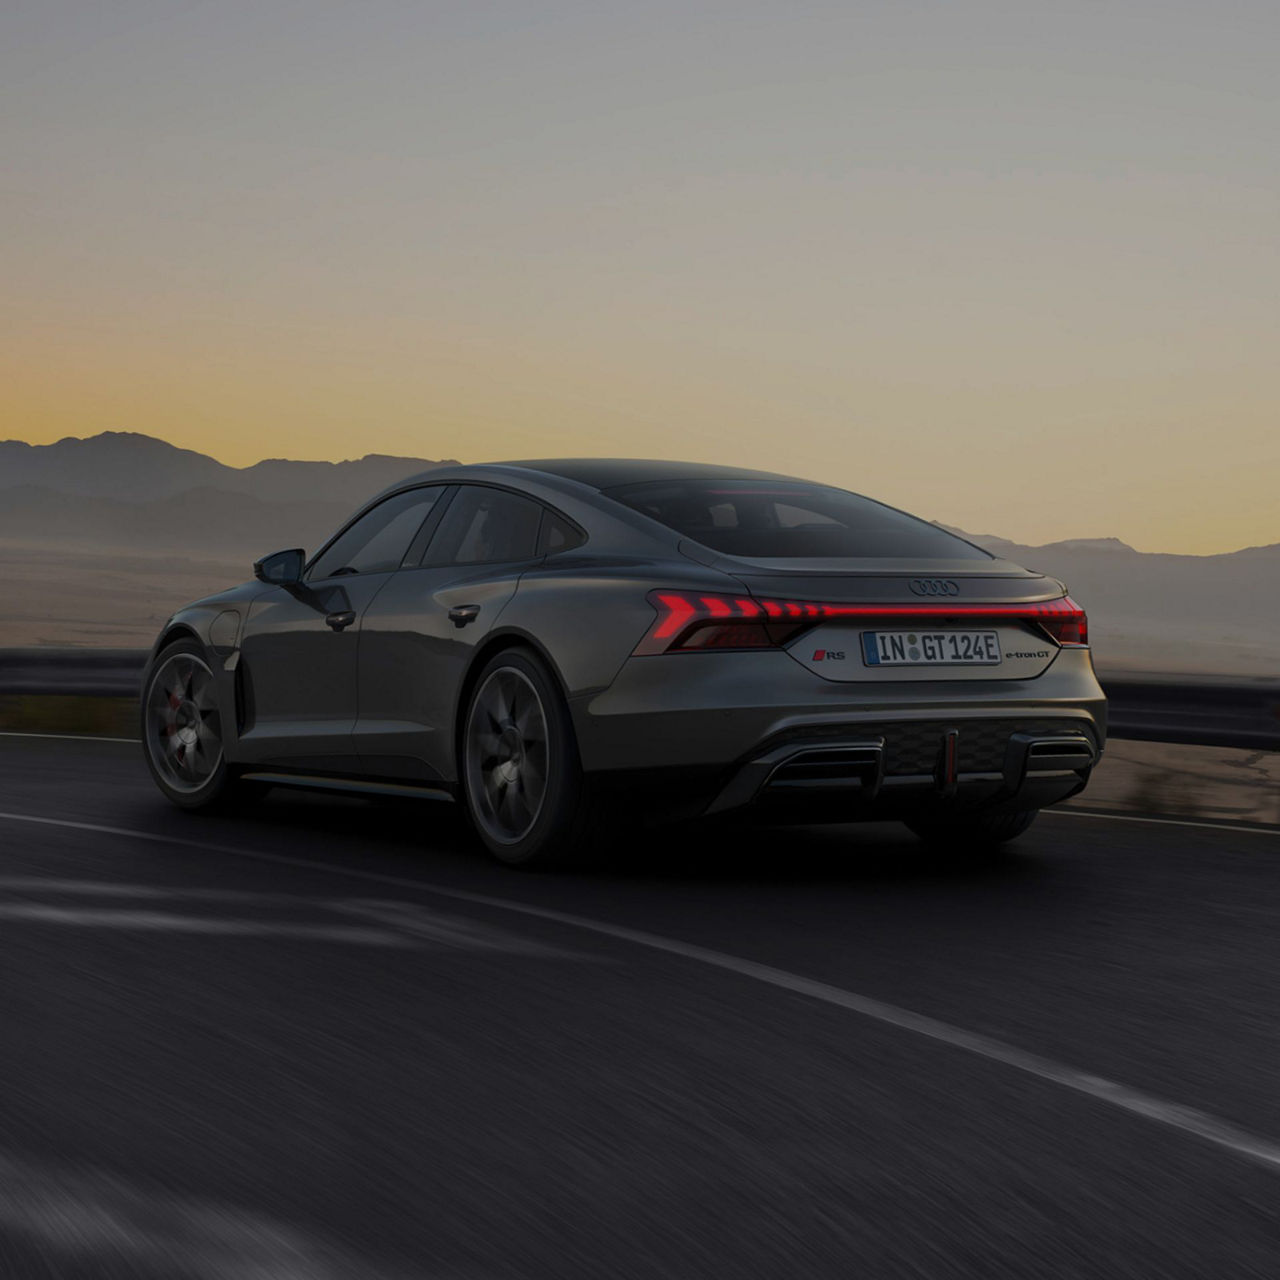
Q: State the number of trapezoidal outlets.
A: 2